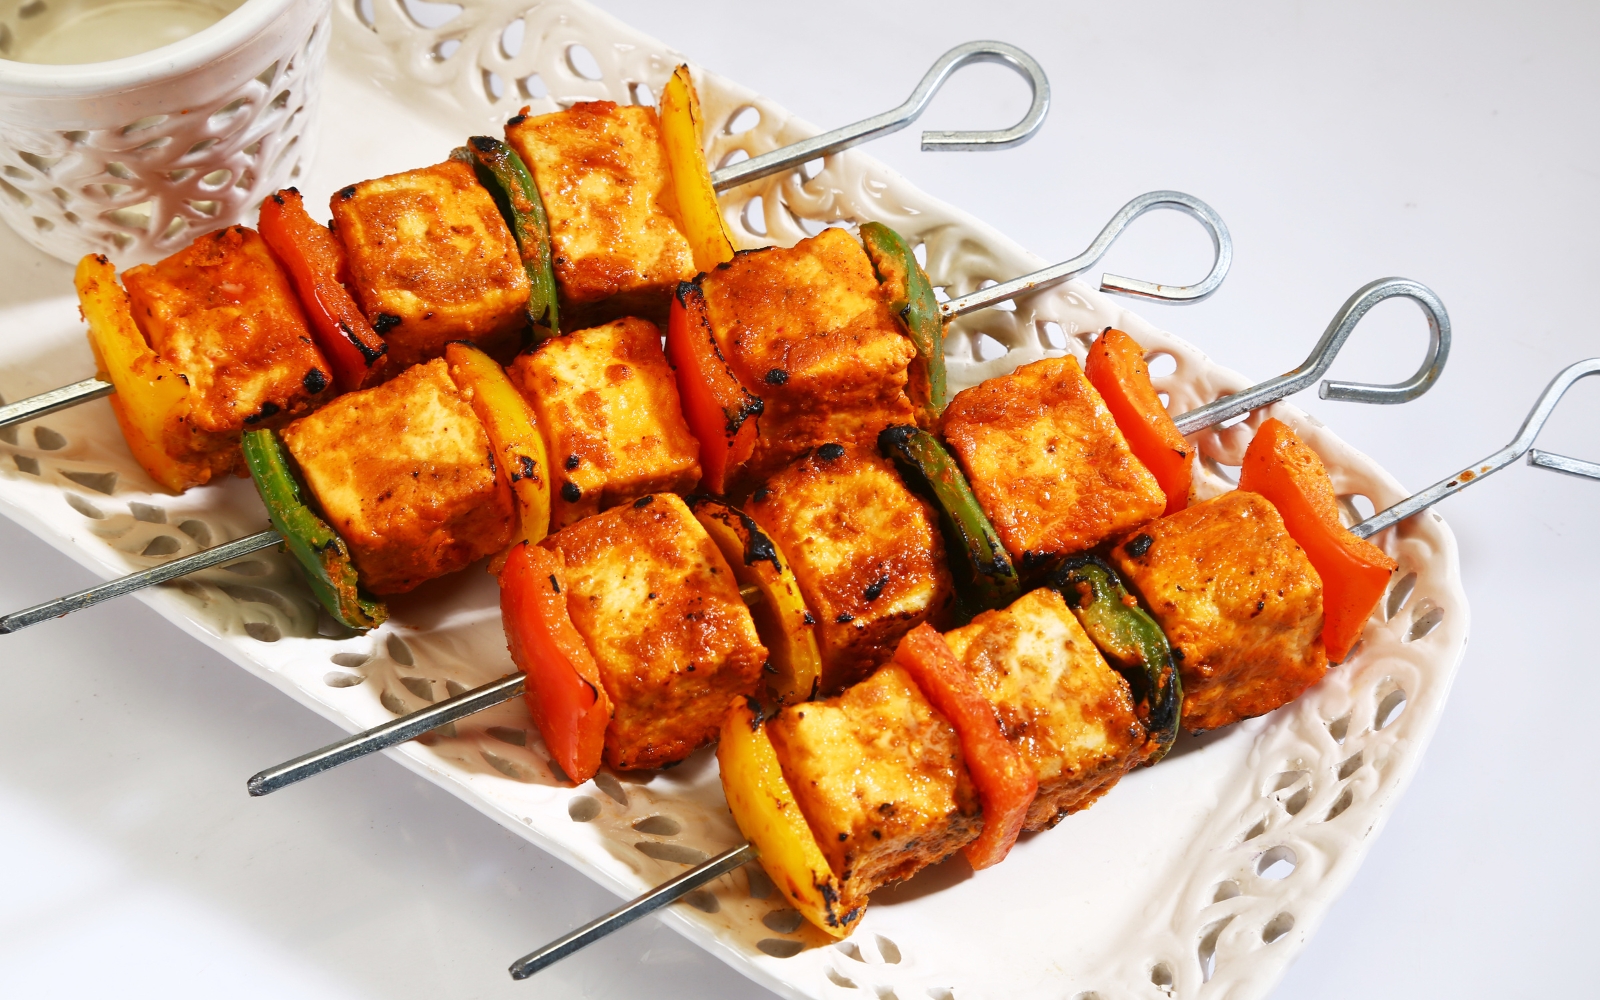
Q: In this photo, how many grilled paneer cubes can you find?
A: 12